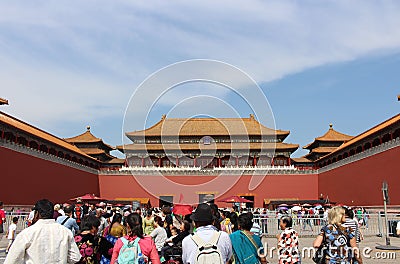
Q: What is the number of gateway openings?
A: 3